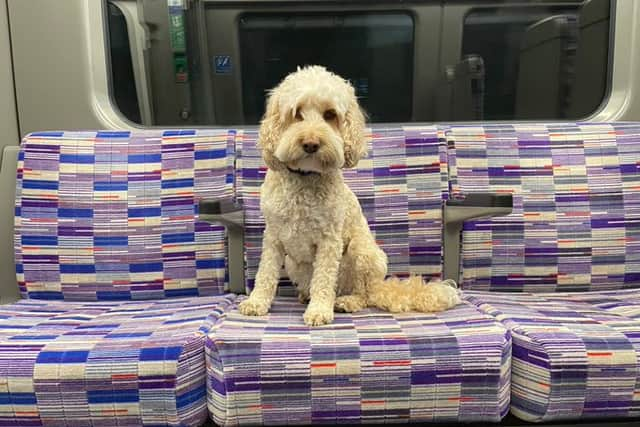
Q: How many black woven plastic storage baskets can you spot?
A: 0